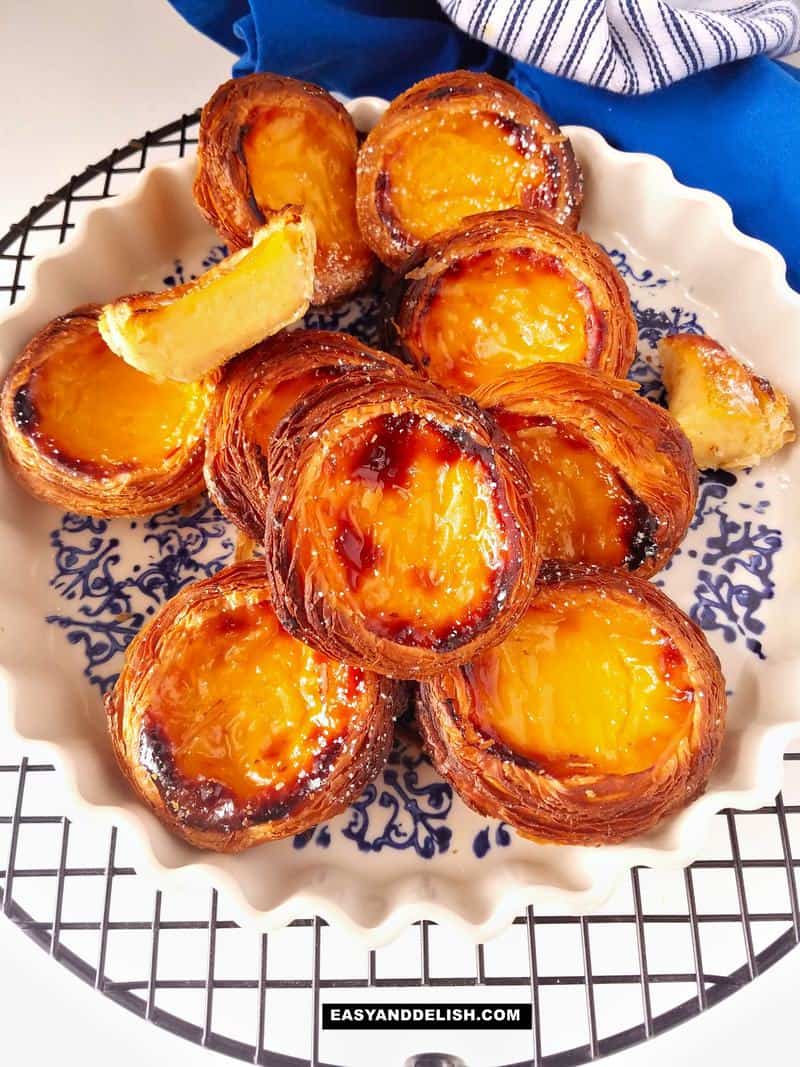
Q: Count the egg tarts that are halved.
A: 2